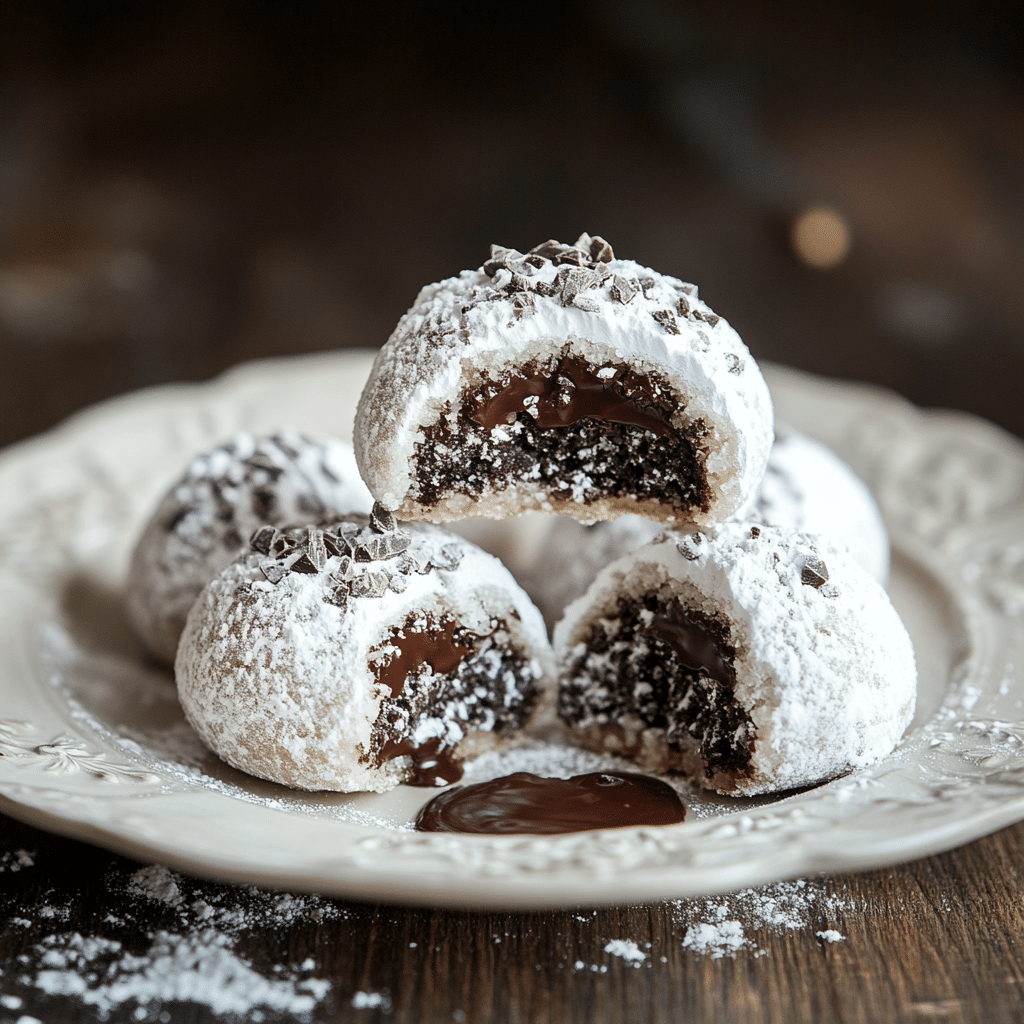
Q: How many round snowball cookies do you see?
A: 5